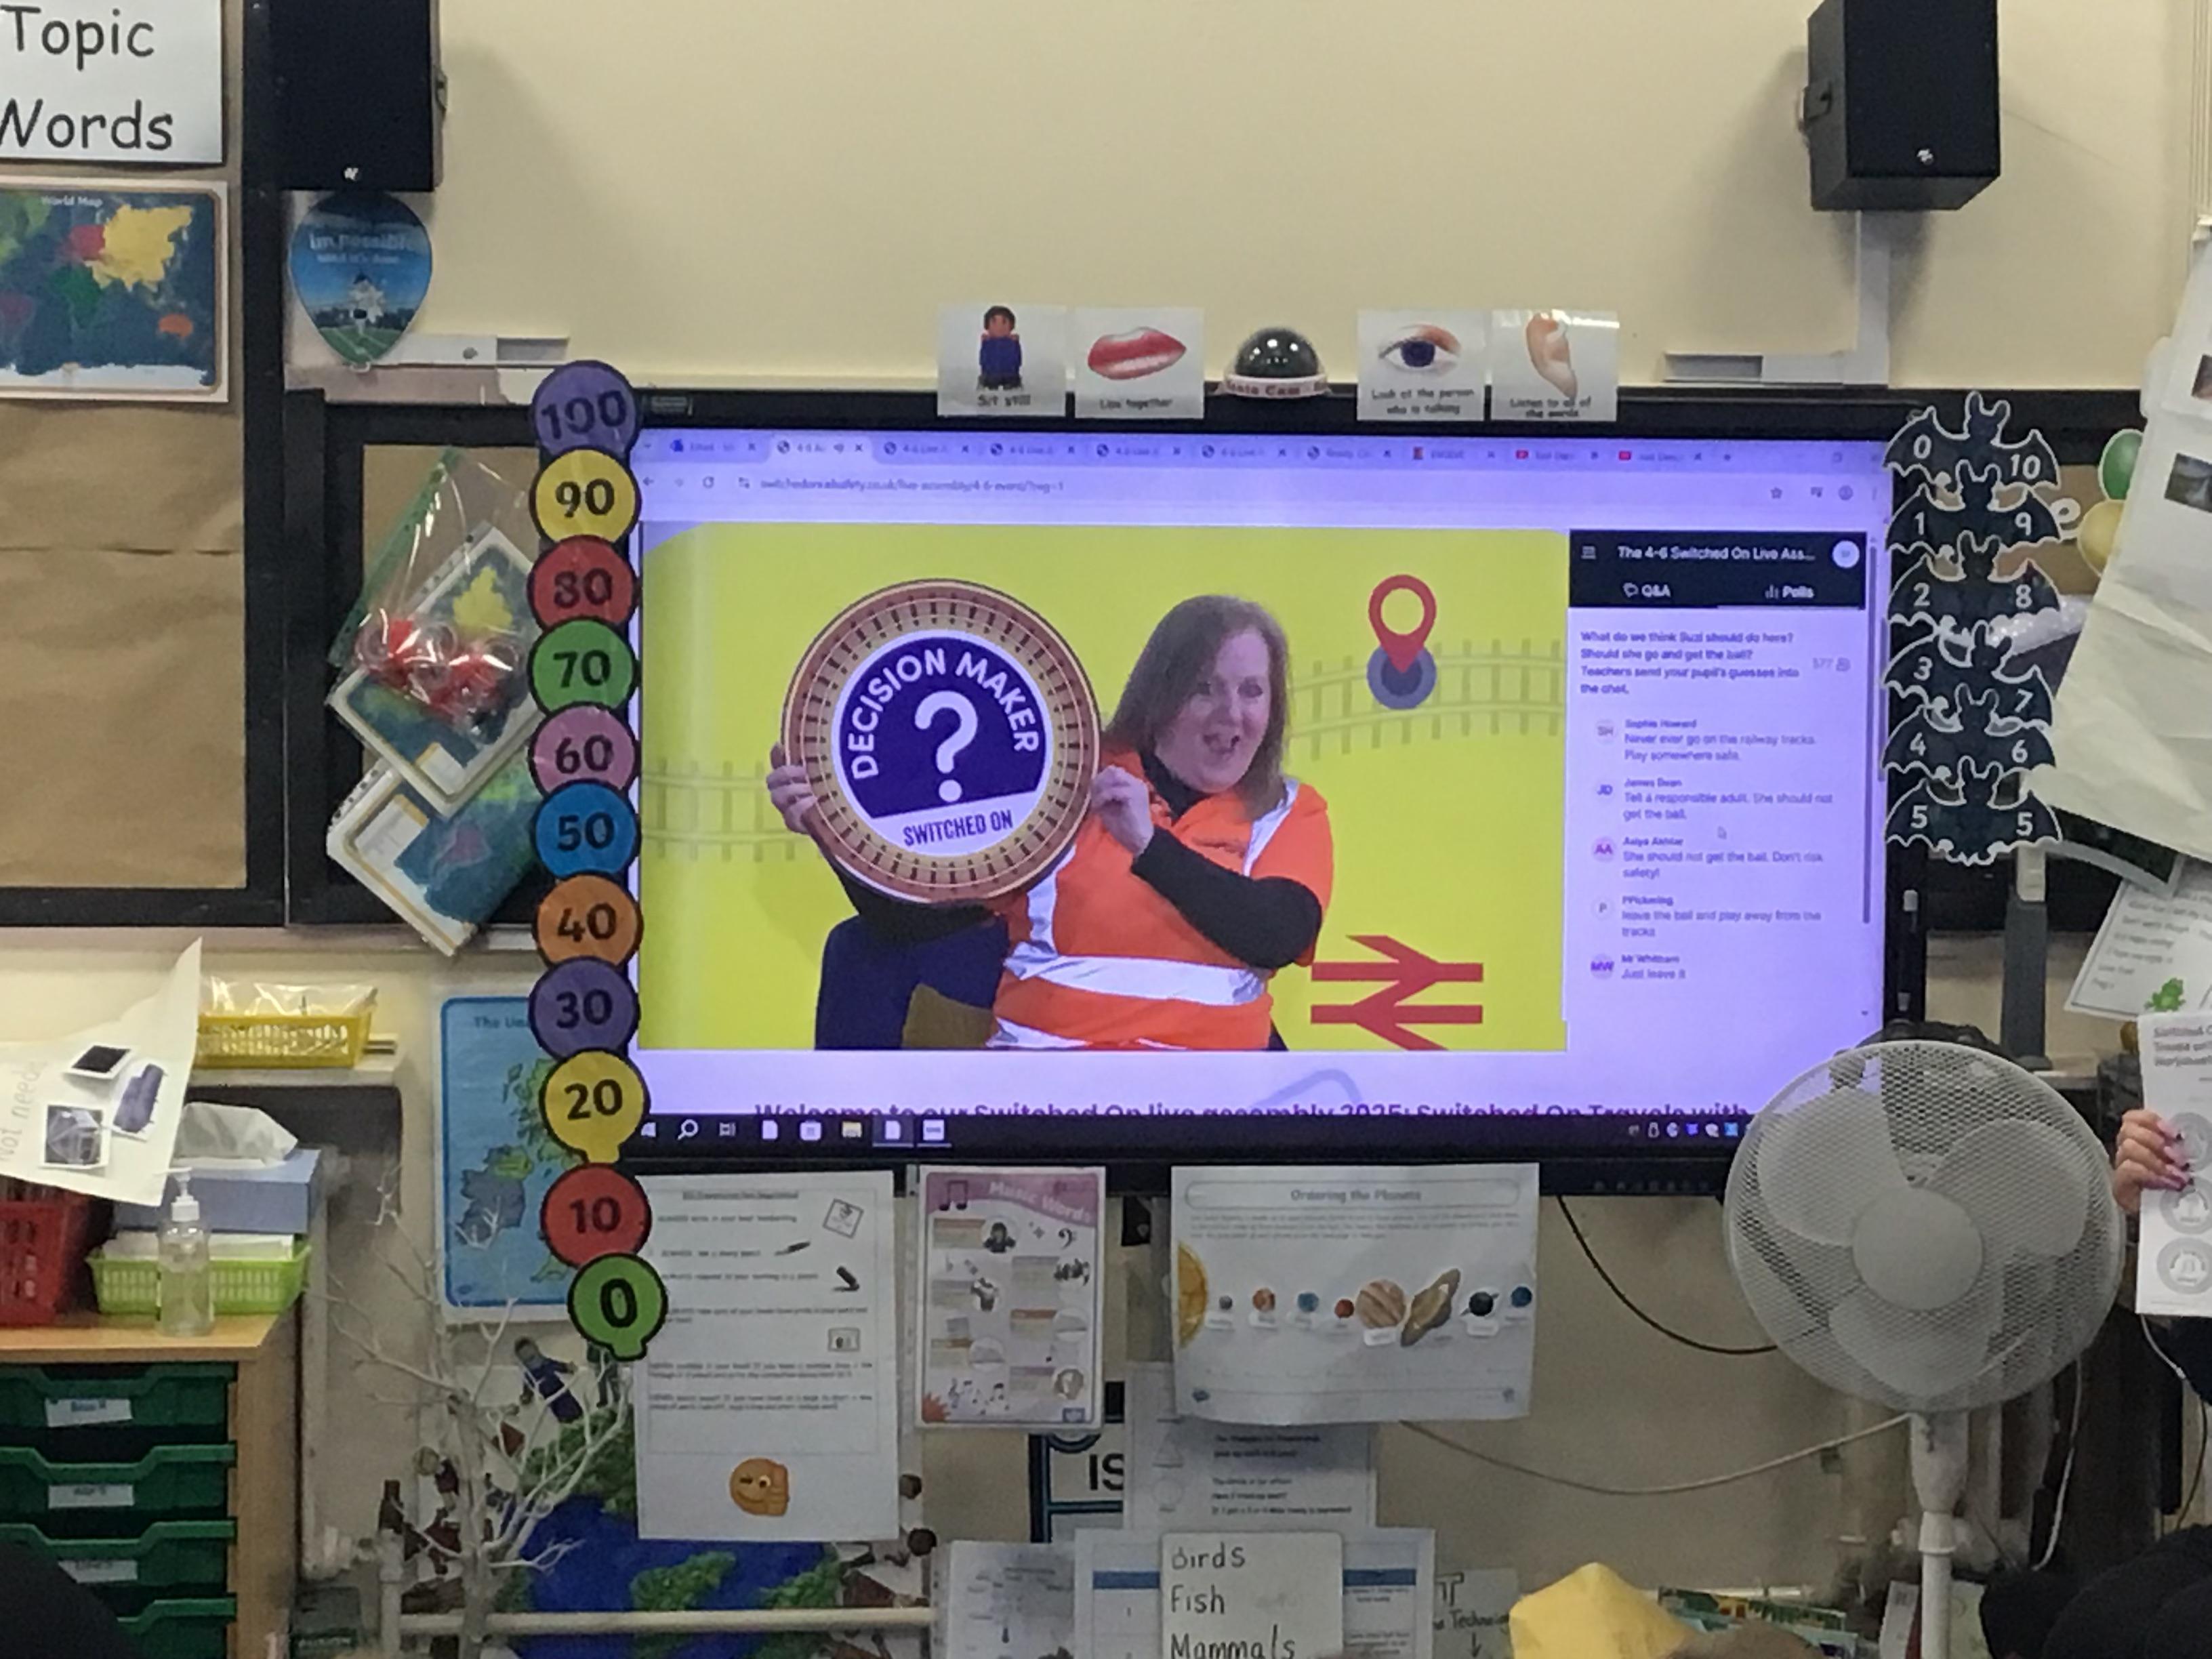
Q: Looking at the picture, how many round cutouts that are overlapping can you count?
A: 11